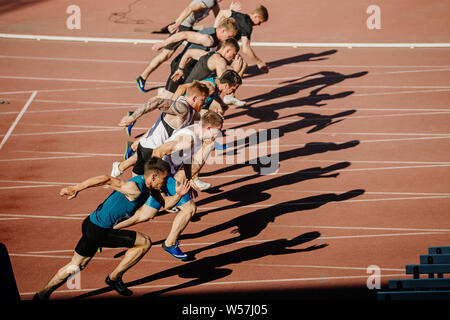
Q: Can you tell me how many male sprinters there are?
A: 8